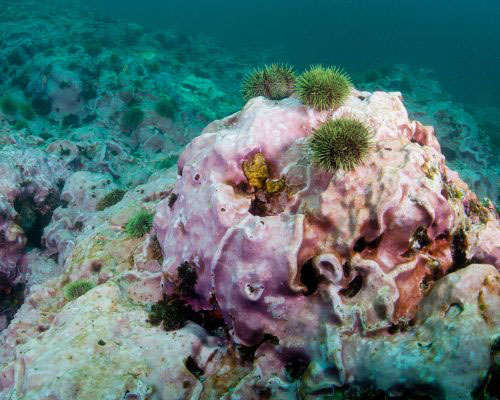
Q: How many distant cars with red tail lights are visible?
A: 0